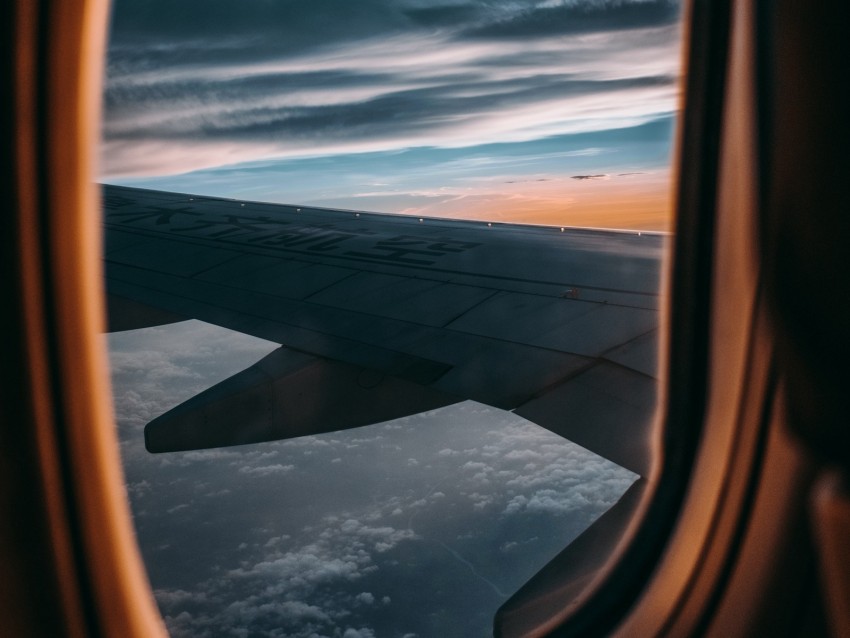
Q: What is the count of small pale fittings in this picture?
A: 8